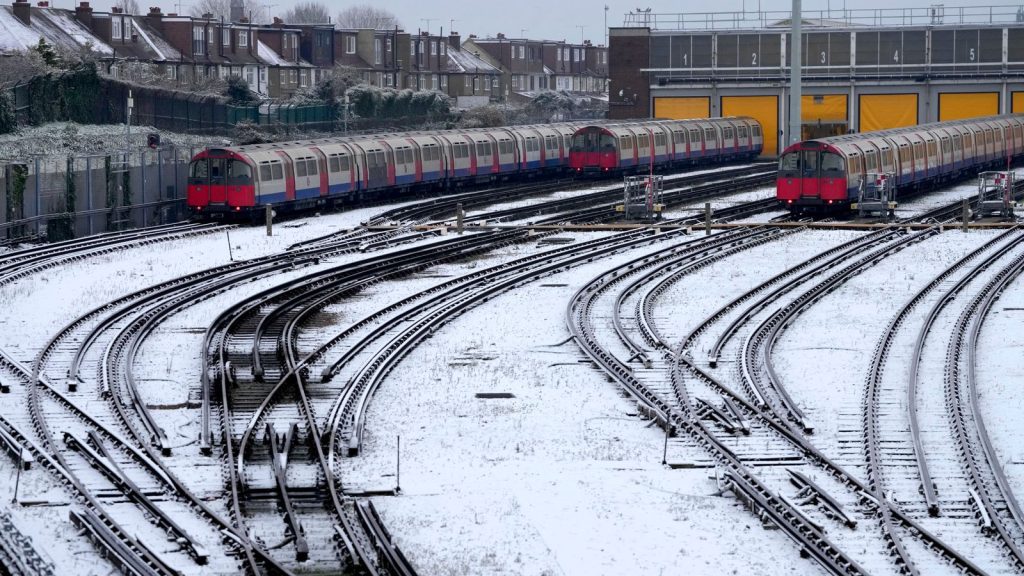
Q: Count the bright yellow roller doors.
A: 6